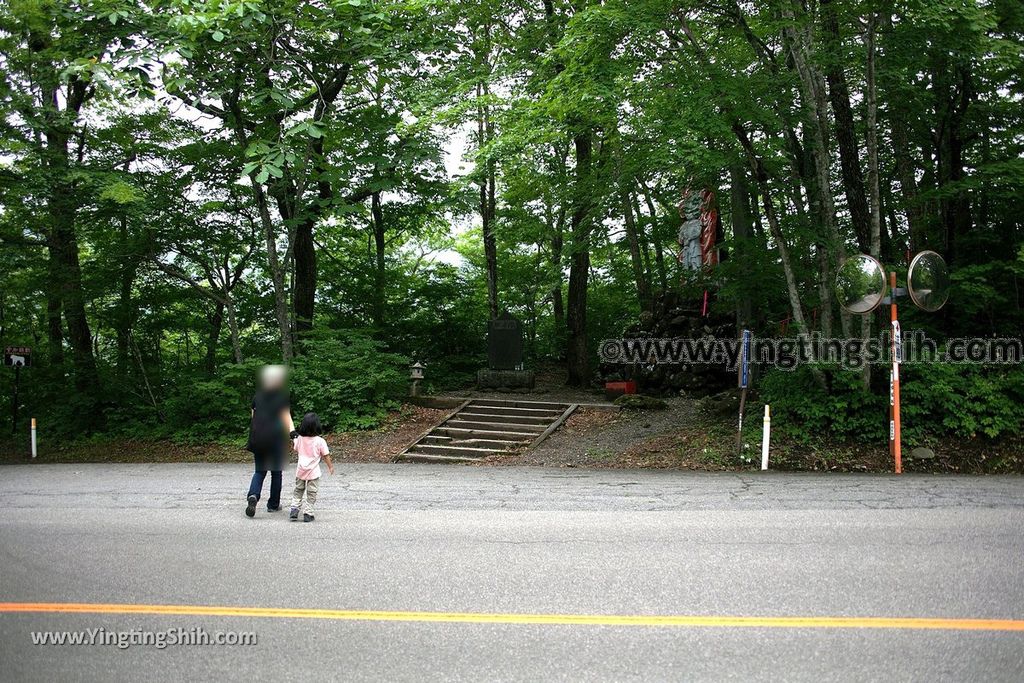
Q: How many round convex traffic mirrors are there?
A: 2